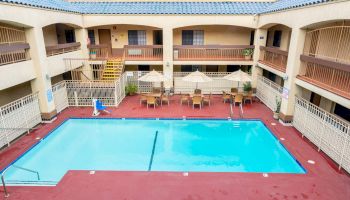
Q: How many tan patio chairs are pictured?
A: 12